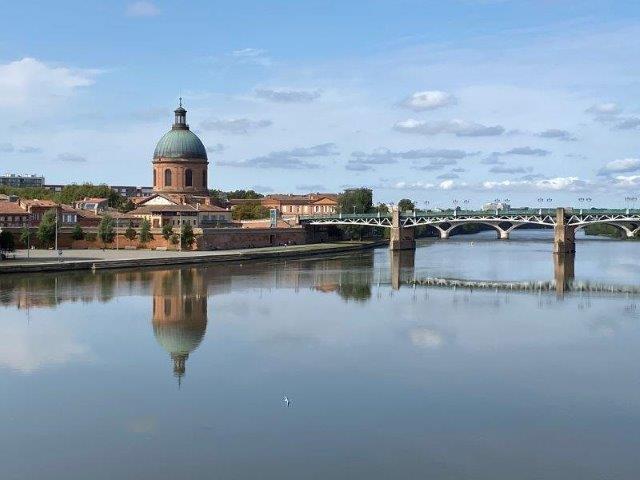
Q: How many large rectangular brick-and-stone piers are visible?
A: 2